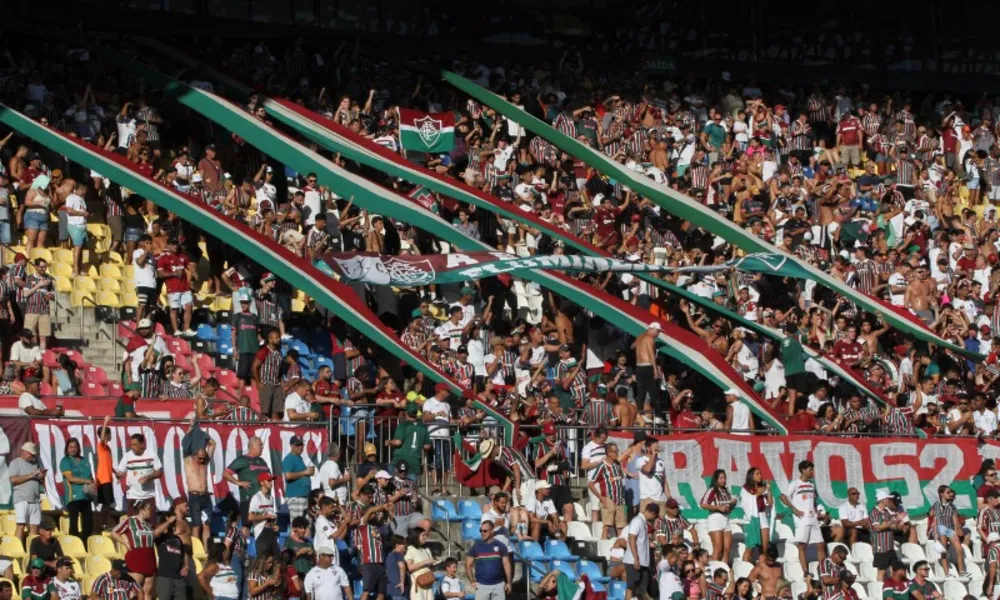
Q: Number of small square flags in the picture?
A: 1